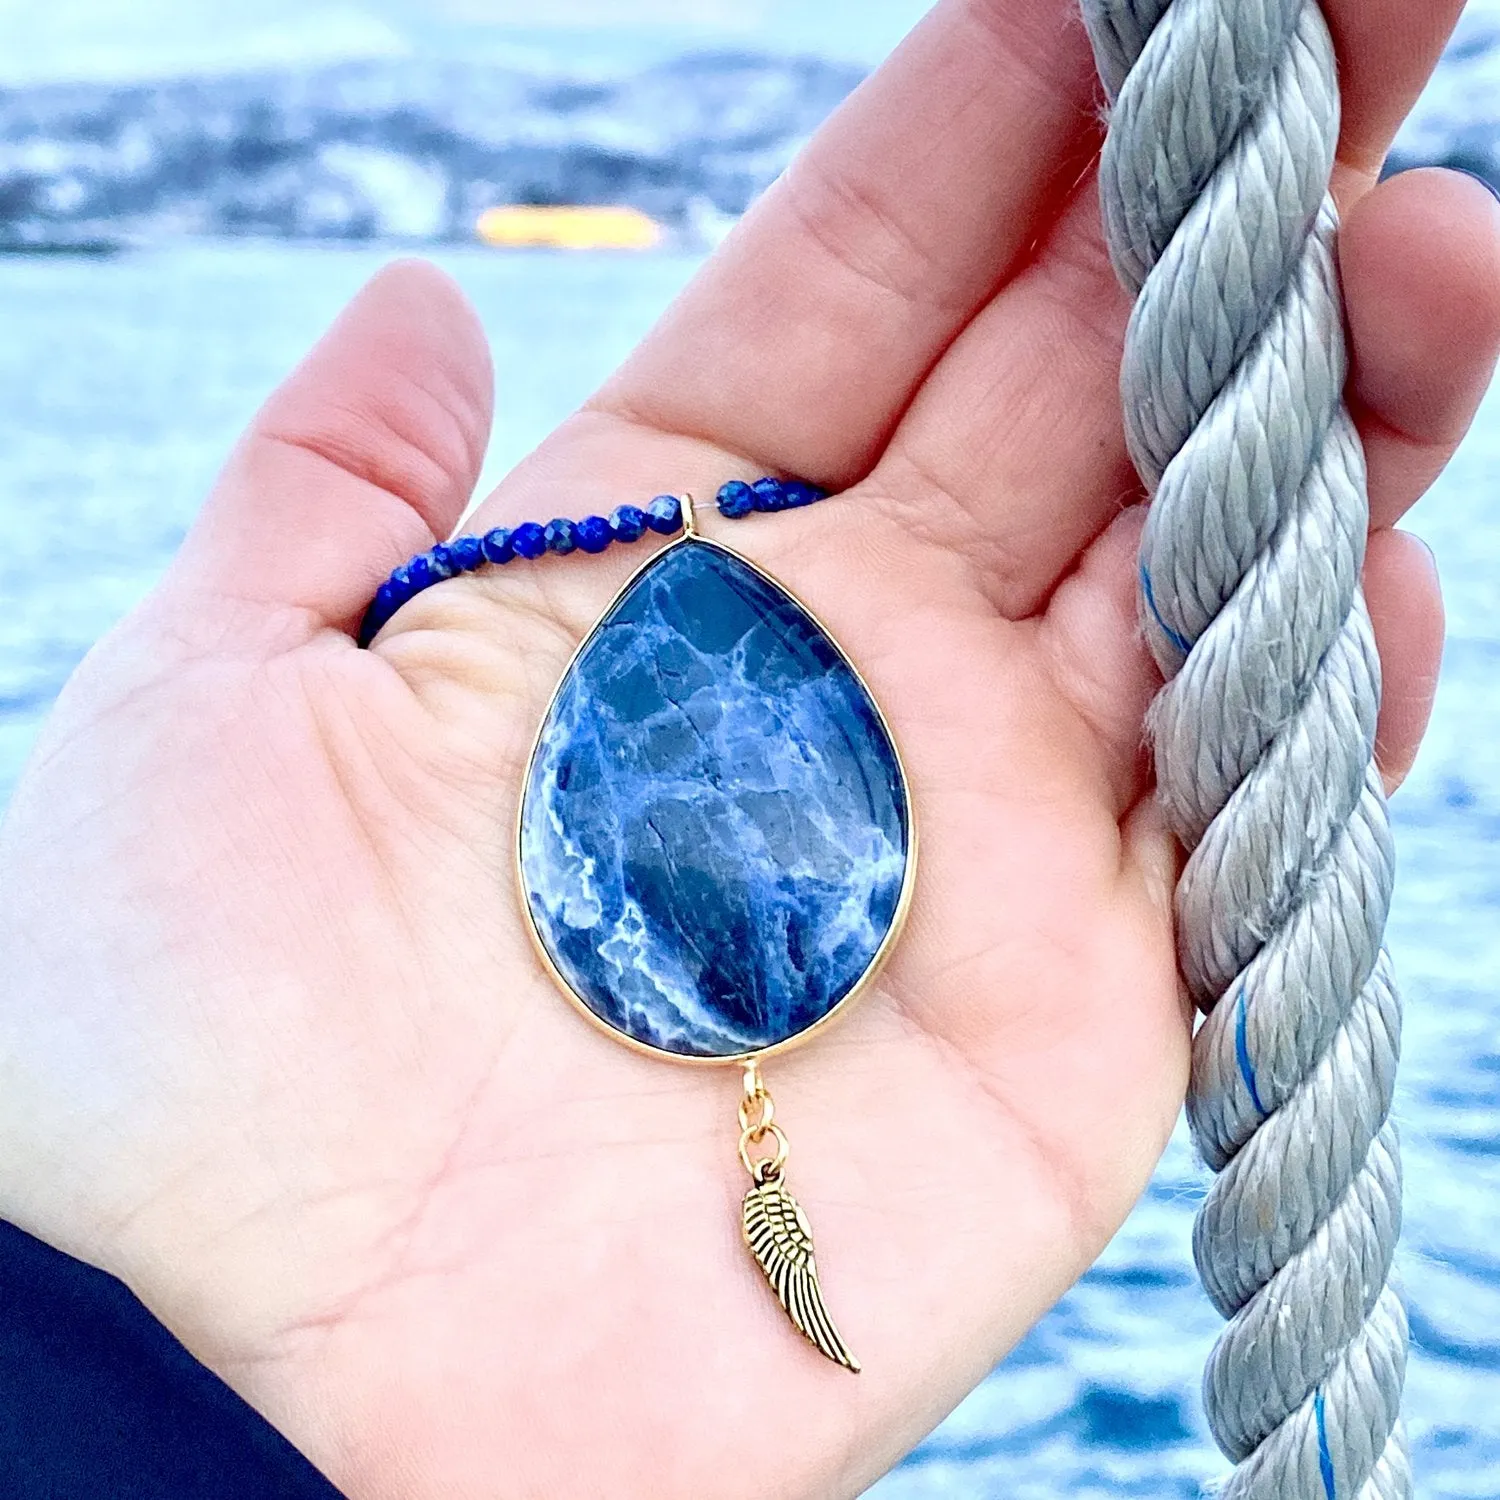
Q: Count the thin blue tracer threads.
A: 3